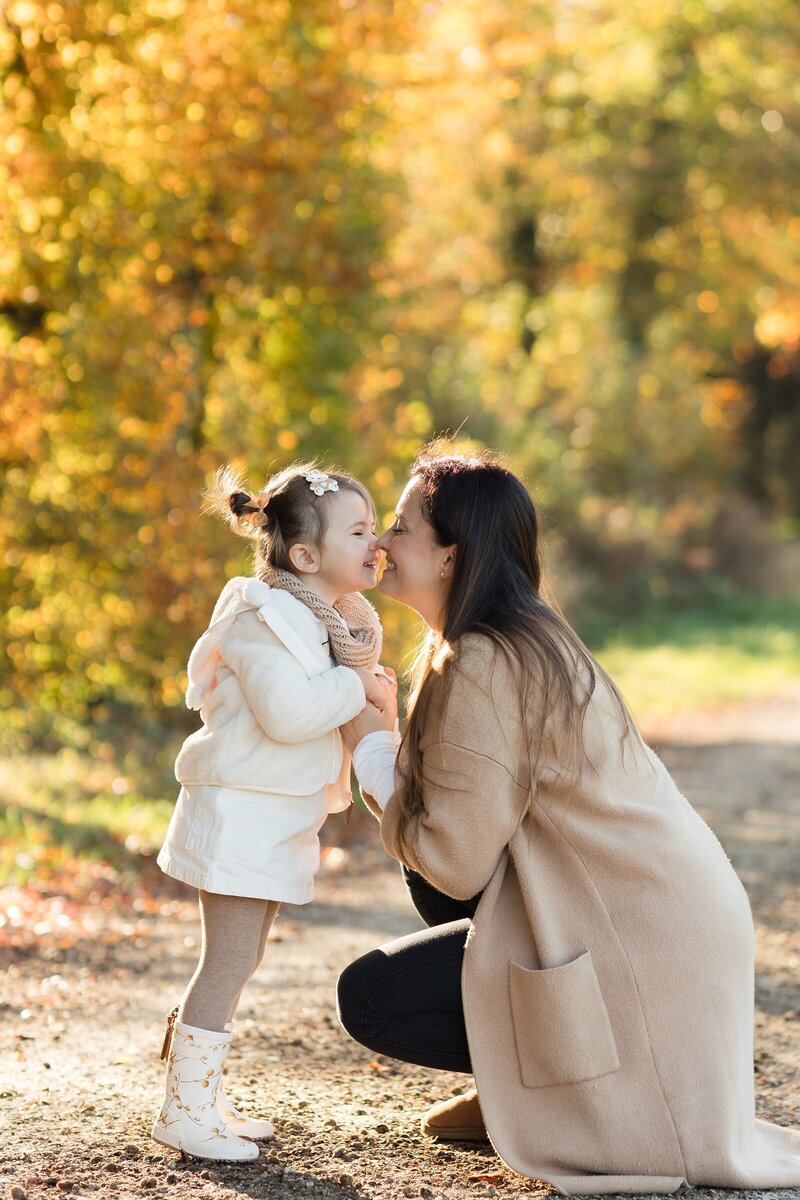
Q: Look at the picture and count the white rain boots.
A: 2